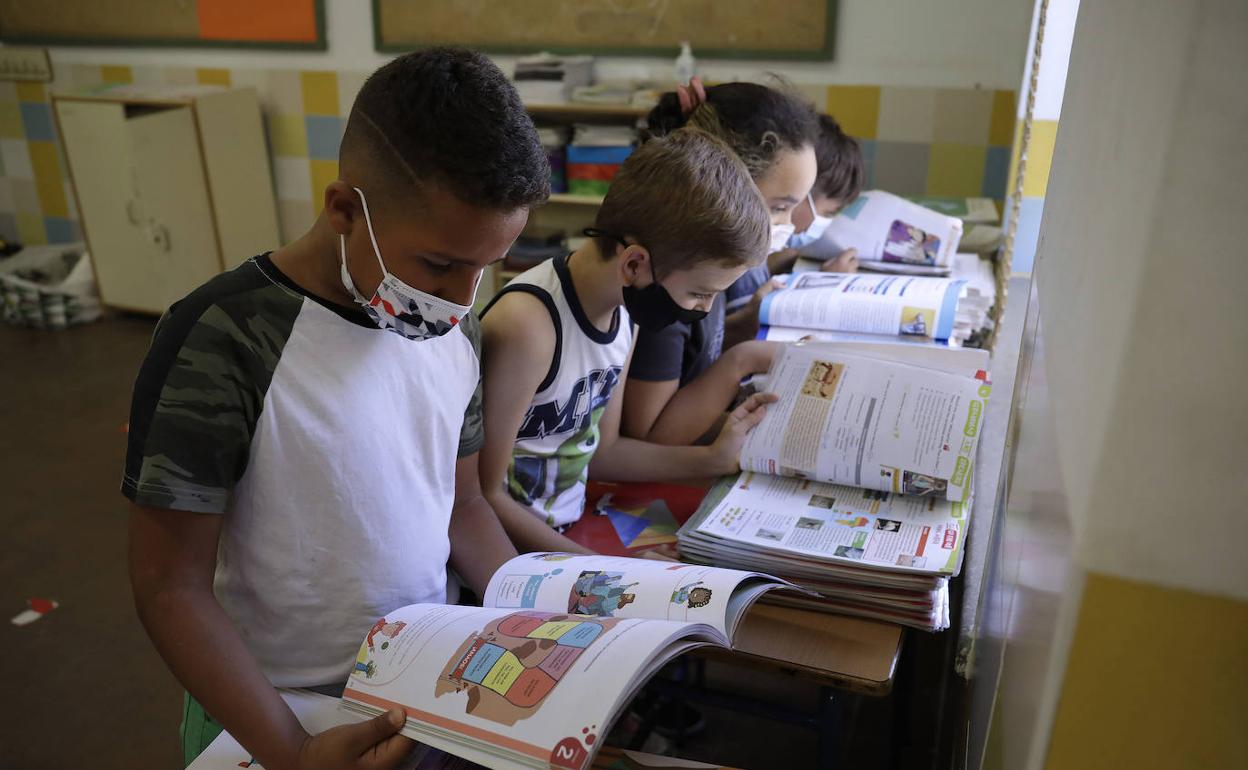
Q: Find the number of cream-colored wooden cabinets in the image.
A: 1